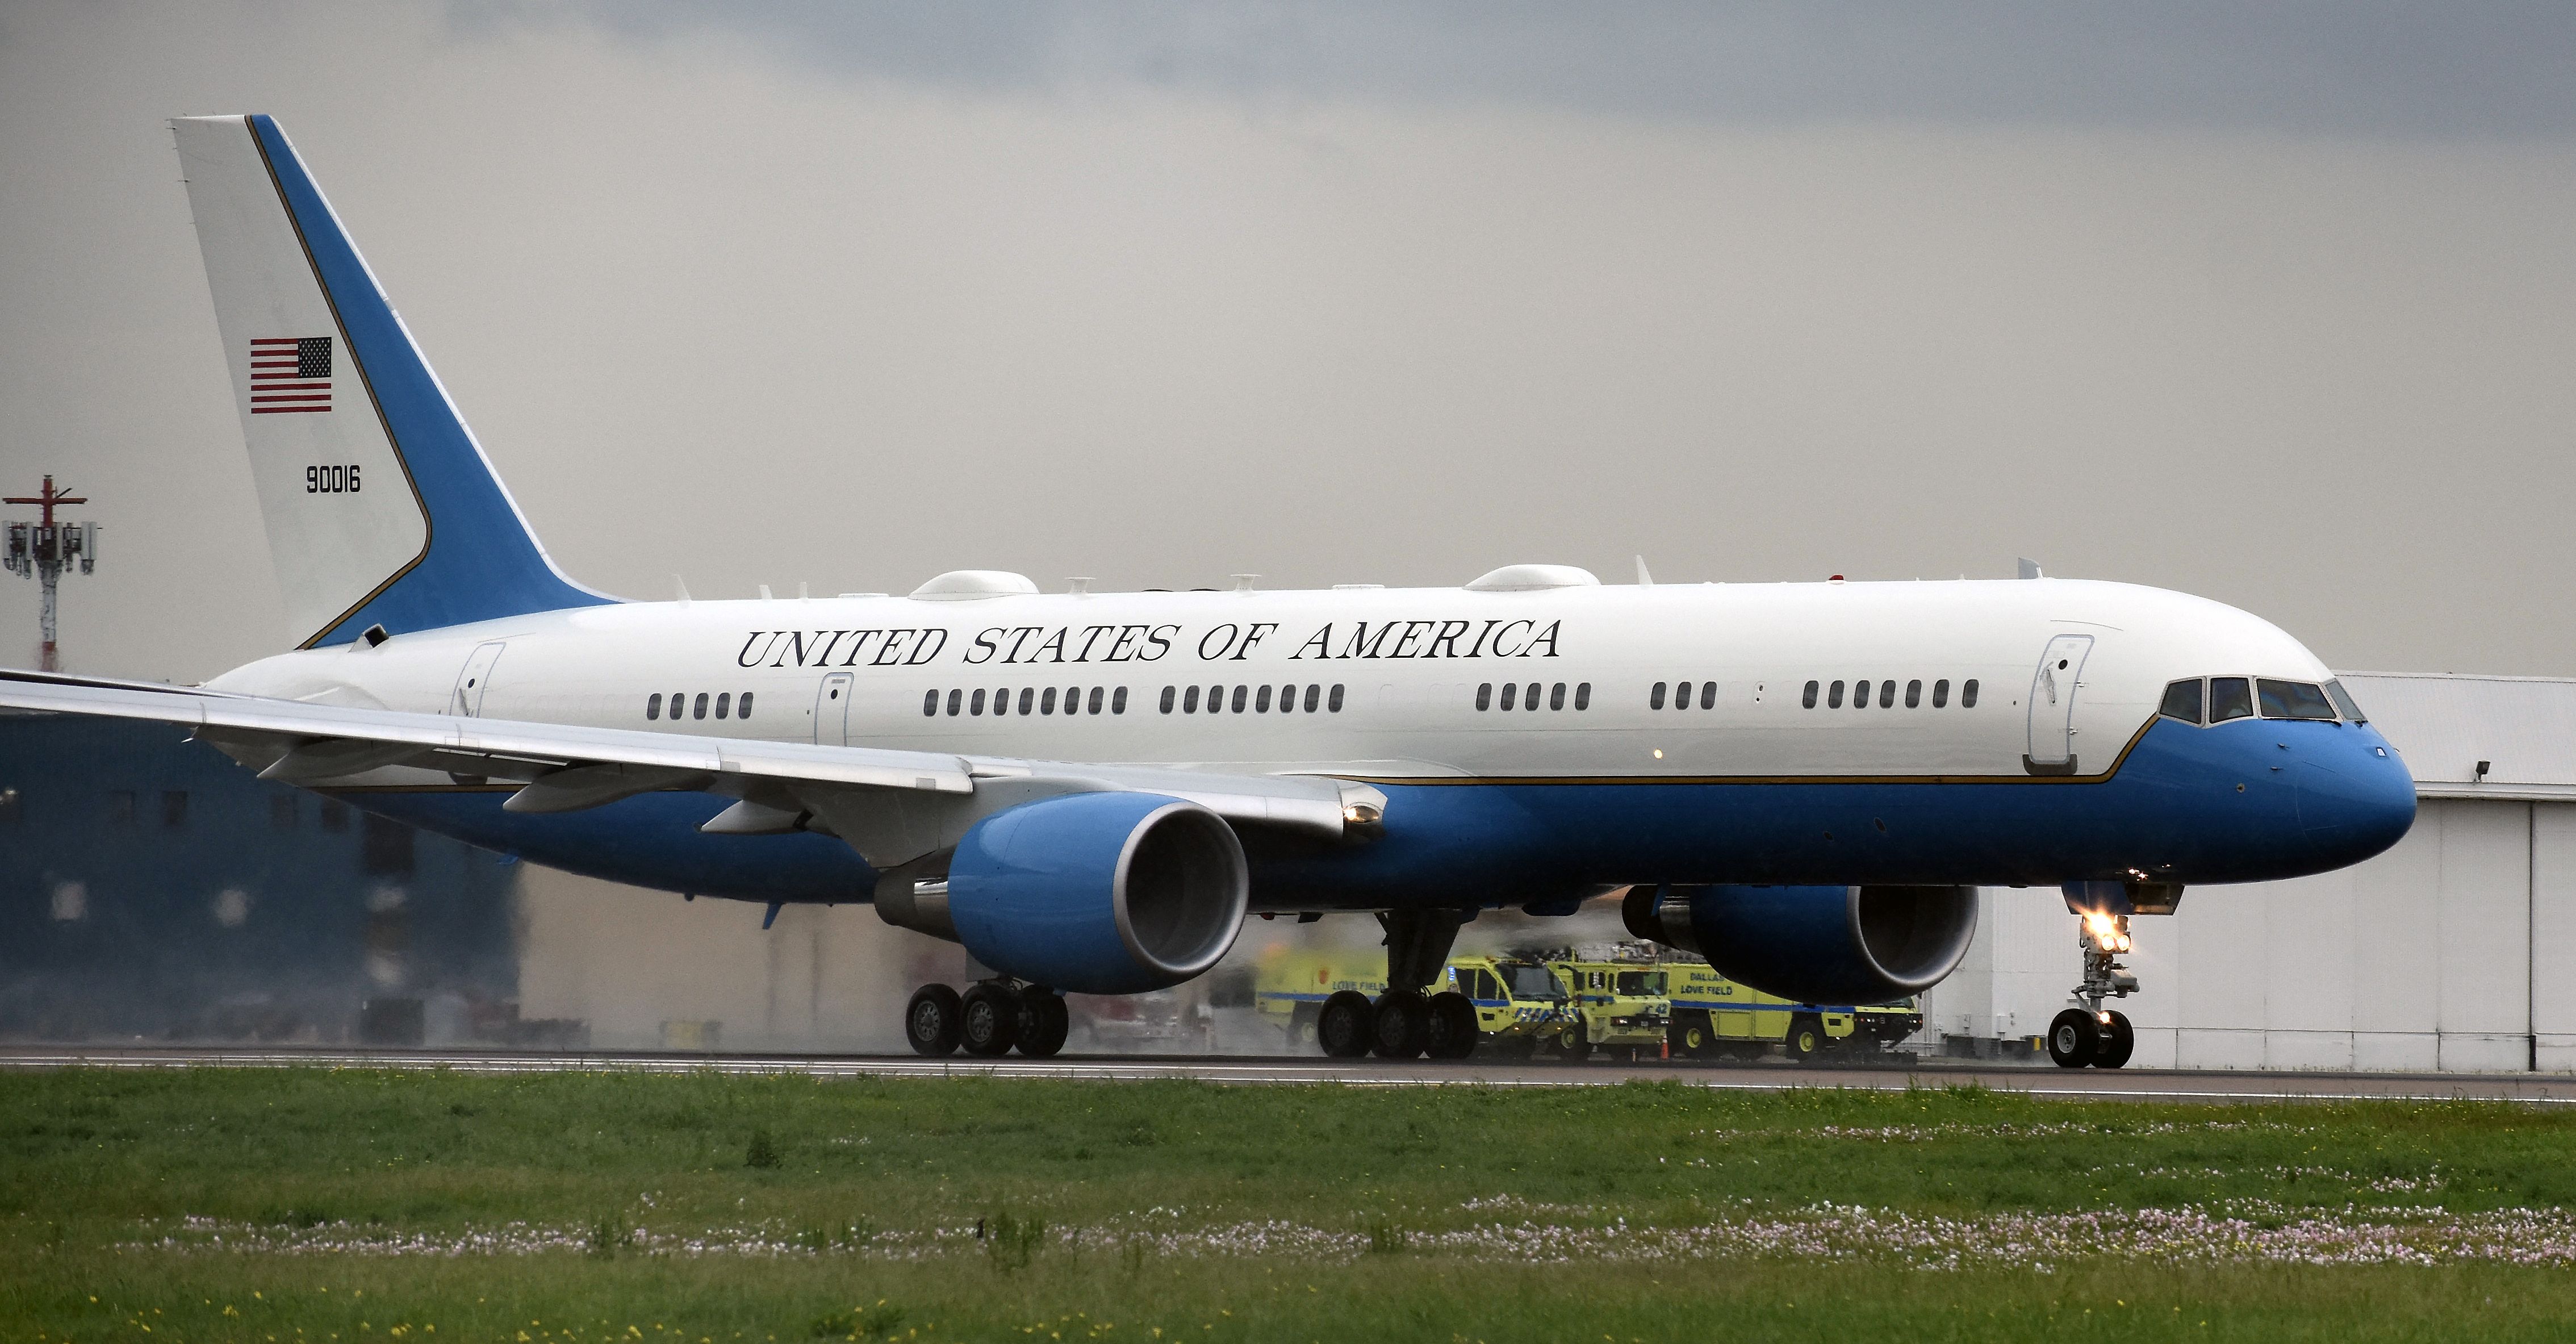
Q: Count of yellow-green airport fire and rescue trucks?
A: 3